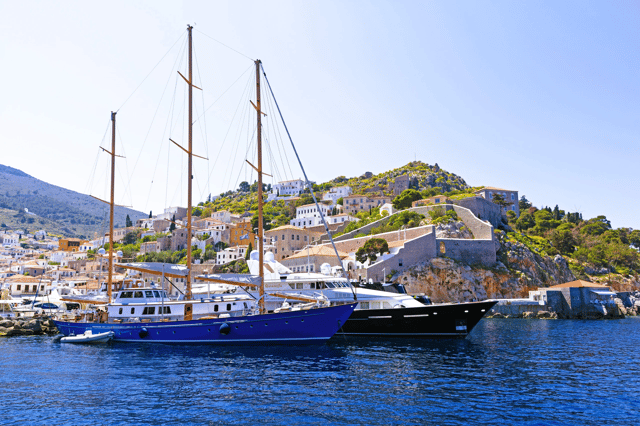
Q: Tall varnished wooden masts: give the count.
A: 3